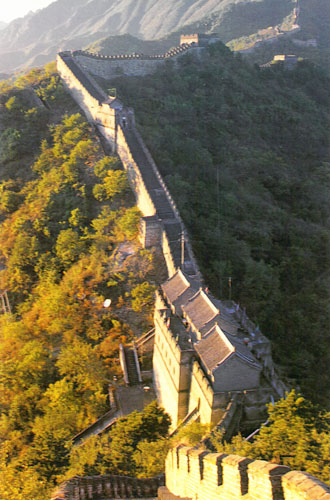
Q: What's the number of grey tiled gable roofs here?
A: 3